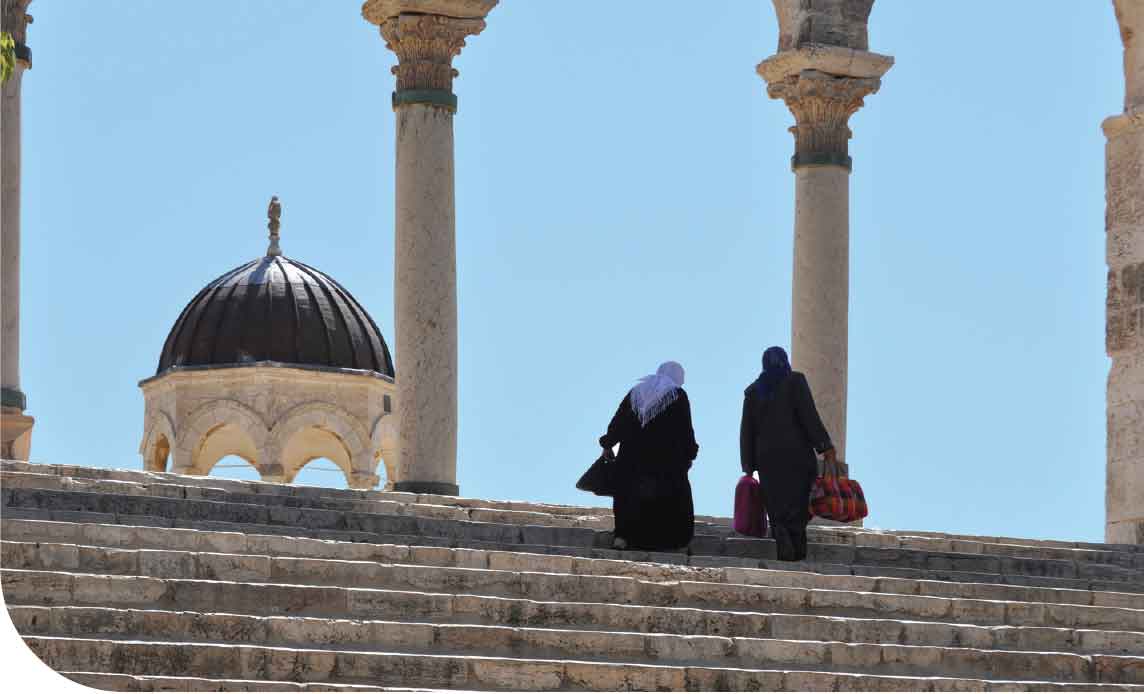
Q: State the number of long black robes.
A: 2